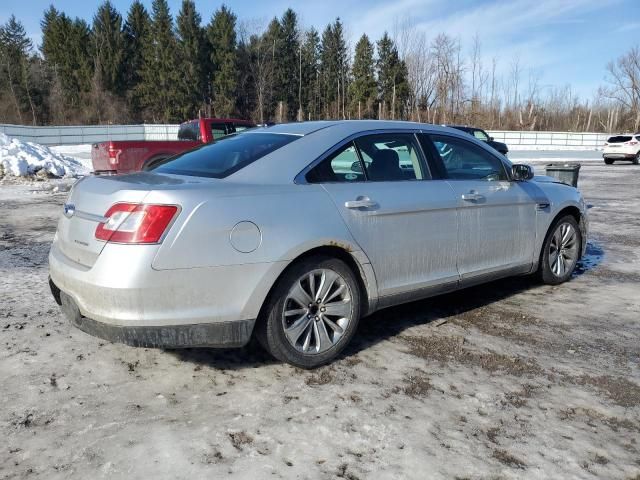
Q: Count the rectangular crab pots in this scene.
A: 0